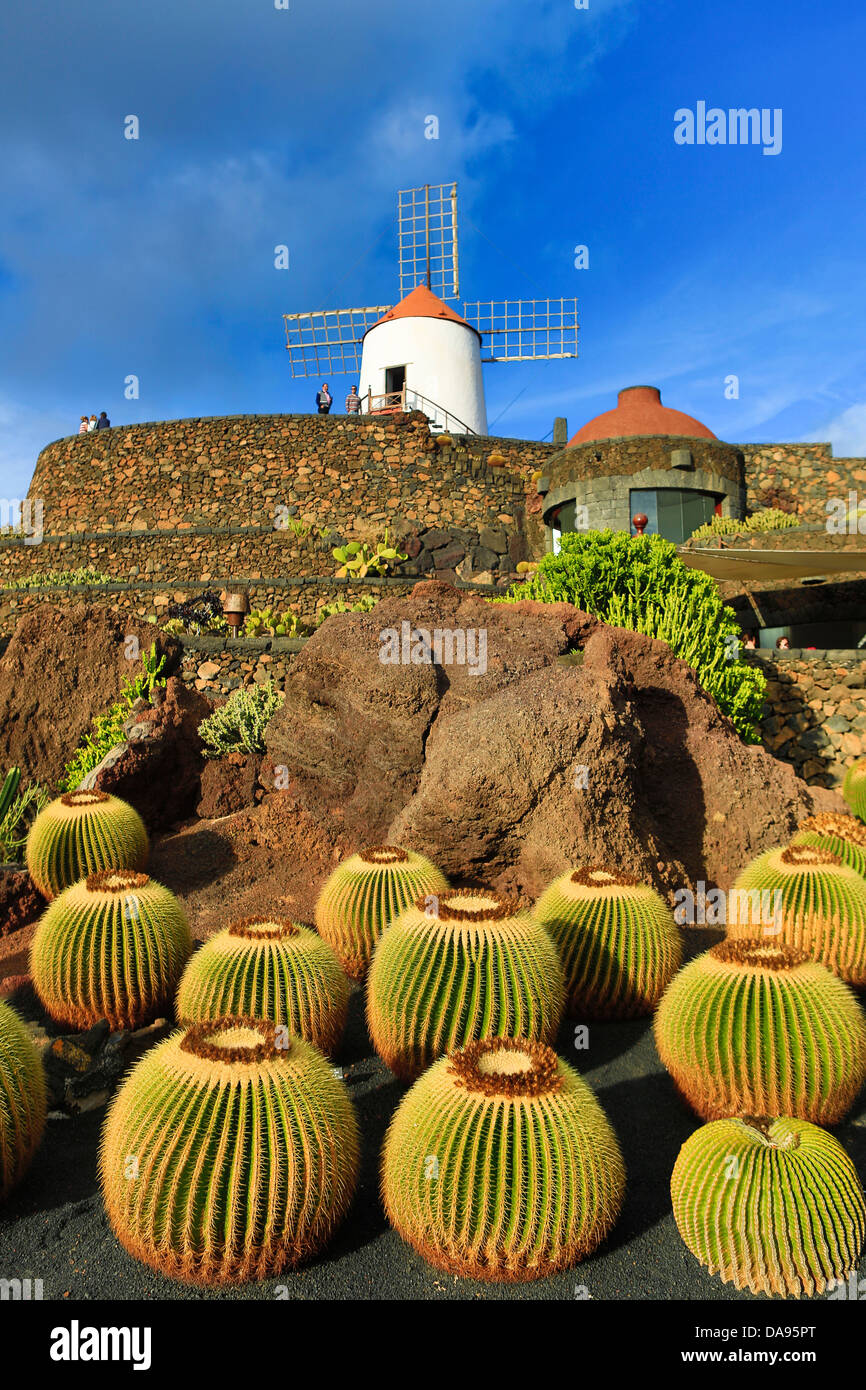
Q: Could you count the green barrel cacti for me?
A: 14